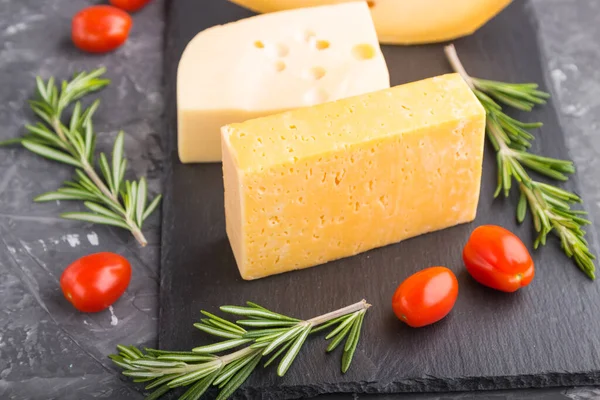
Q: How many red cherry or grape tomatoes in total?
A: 5